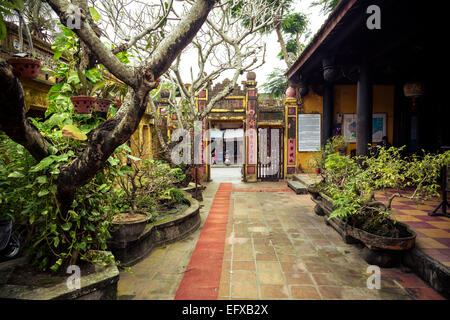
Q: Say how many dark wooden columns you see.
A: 2